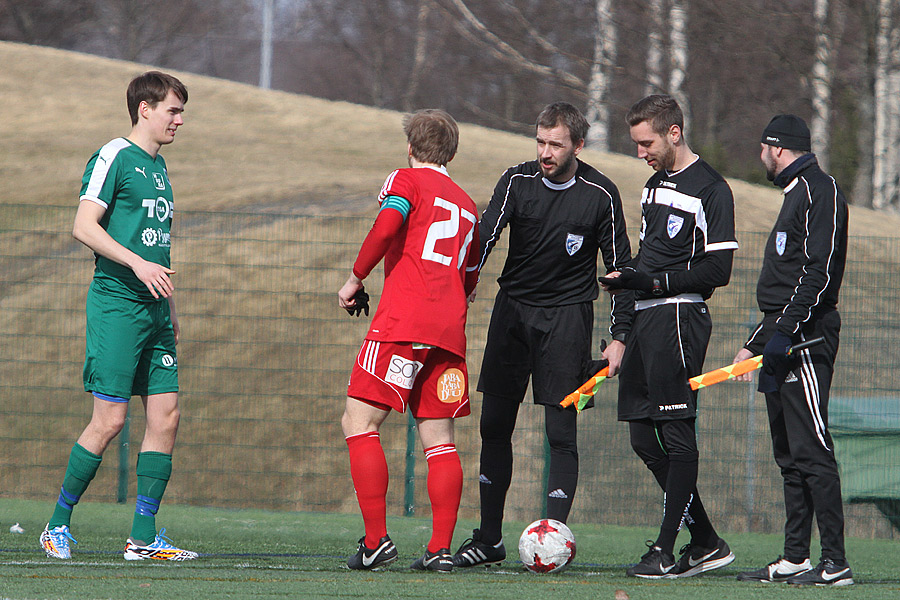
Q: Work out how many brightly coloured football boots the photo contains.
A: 2